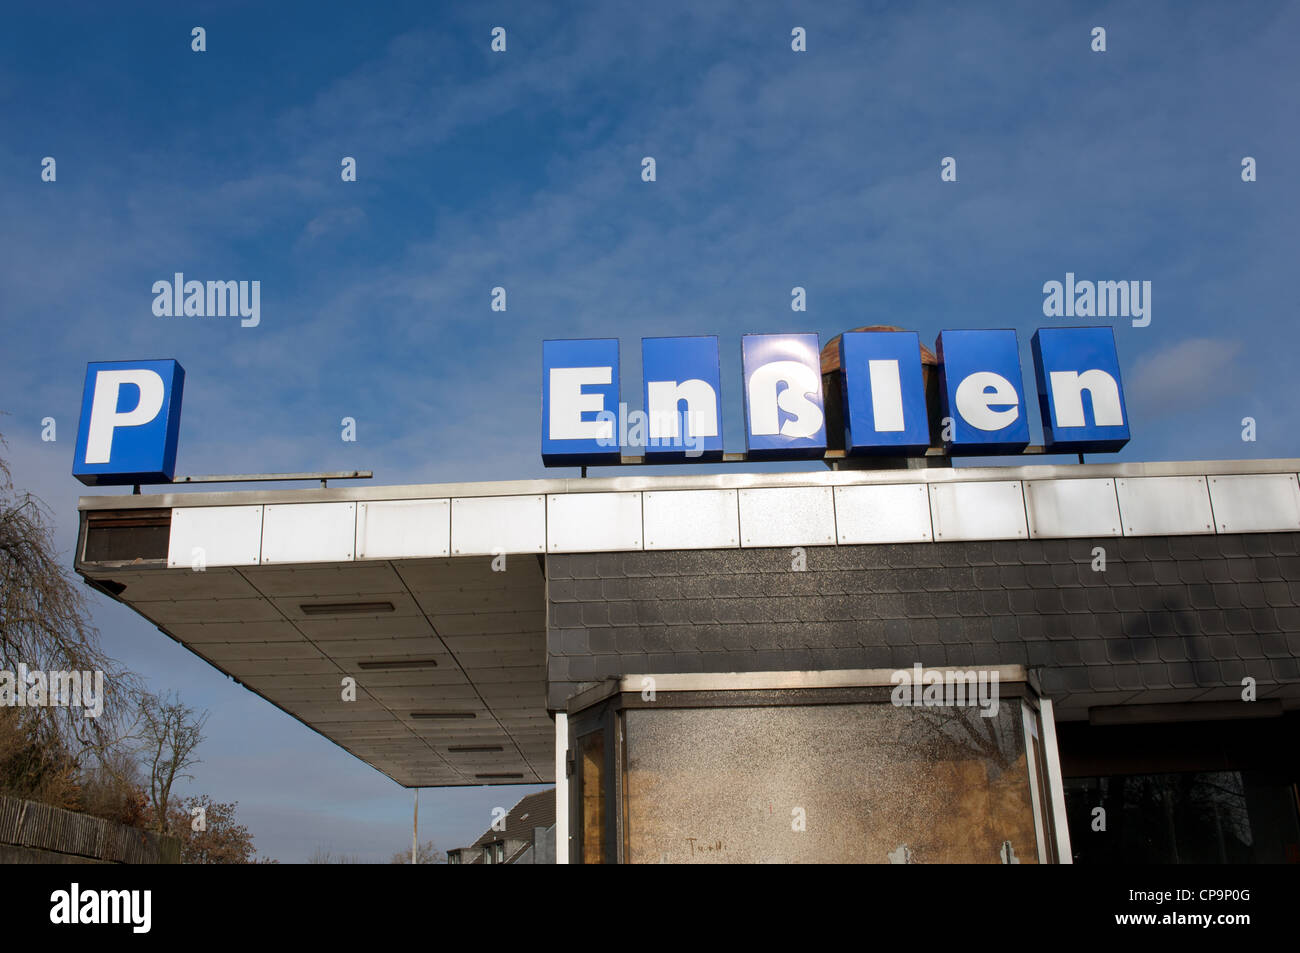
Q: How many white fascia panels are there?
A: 12